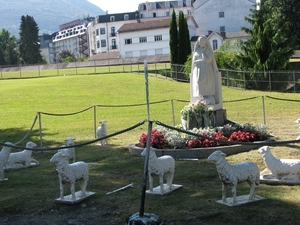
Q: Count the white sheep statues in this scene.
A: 9